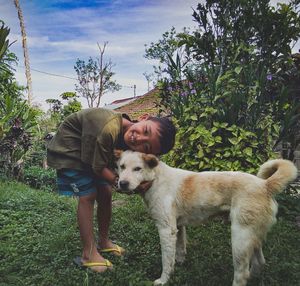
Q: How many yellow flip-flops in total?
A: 2